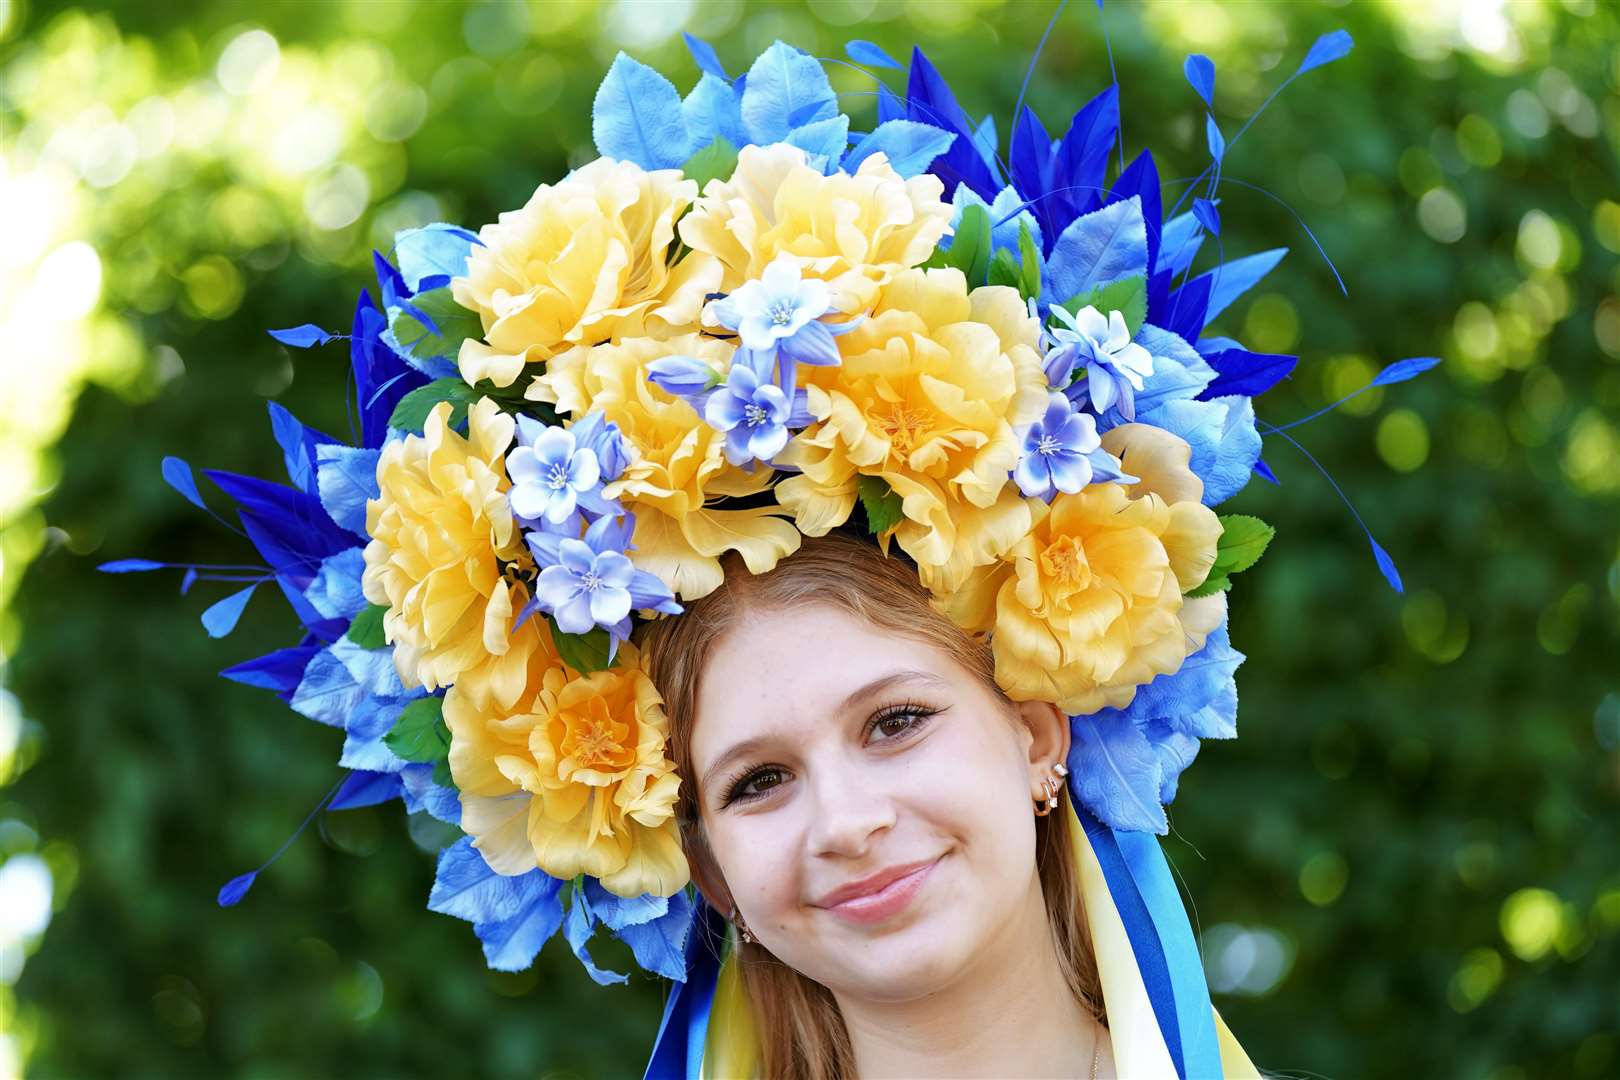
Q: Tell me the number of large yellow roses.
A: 7